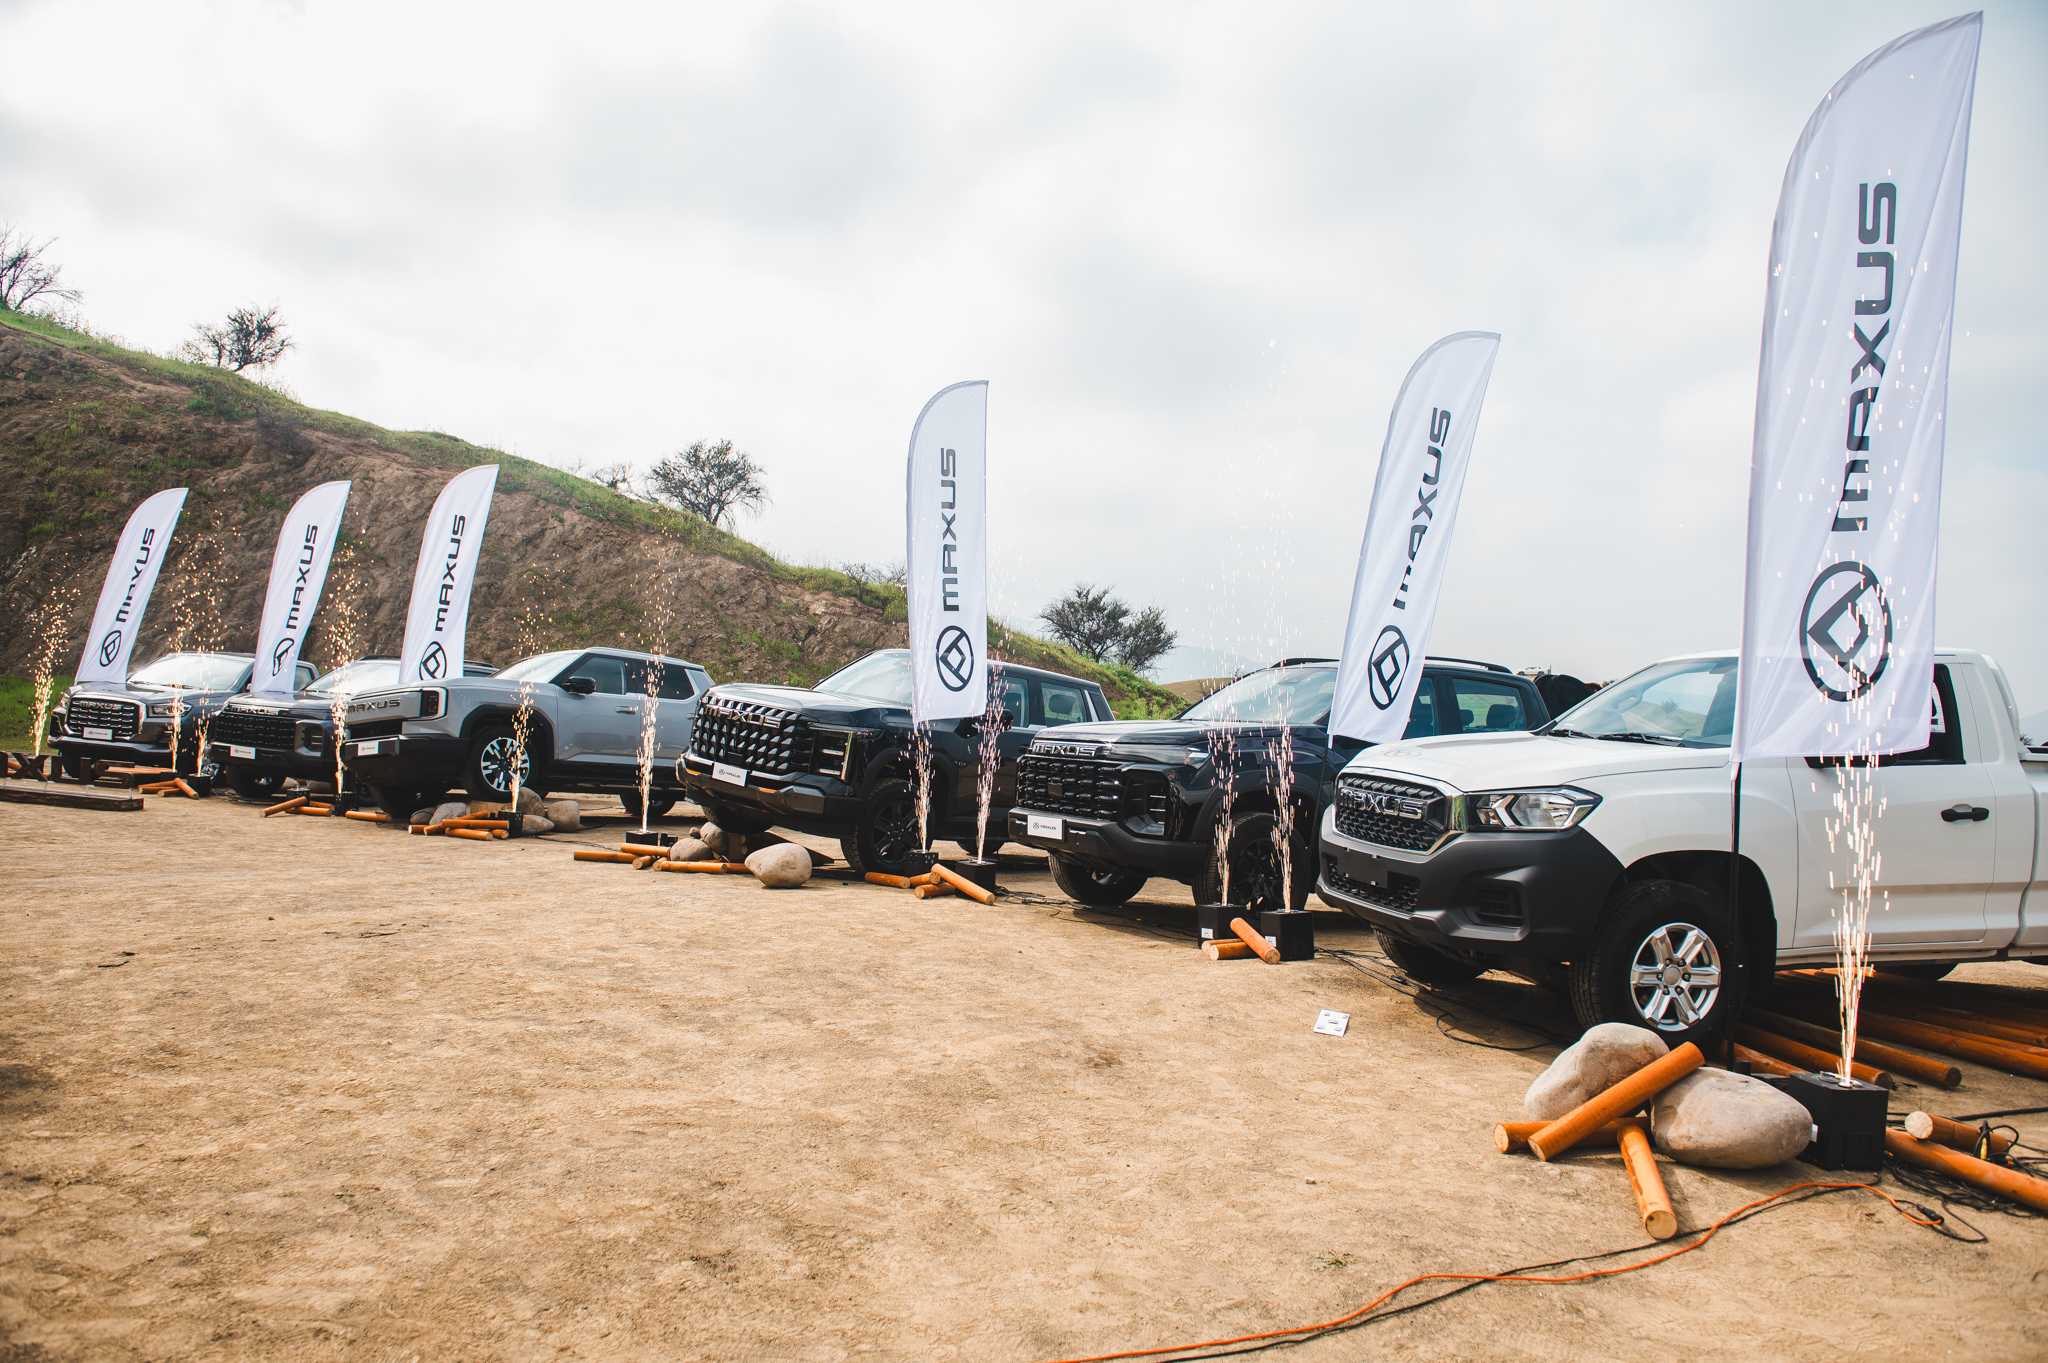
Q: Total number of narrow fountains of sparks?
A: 11